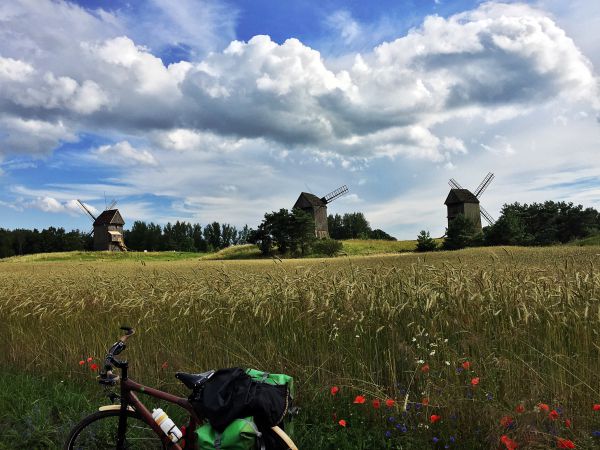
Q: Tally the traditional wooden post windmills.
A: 3